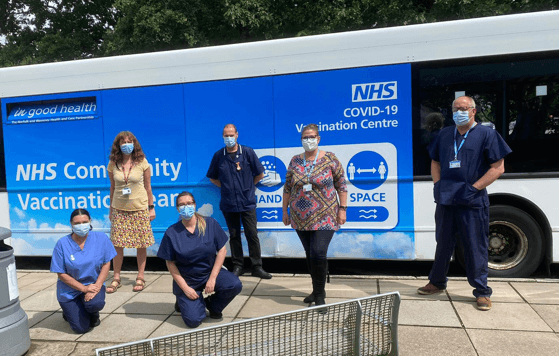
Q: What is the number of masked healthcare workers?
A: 6